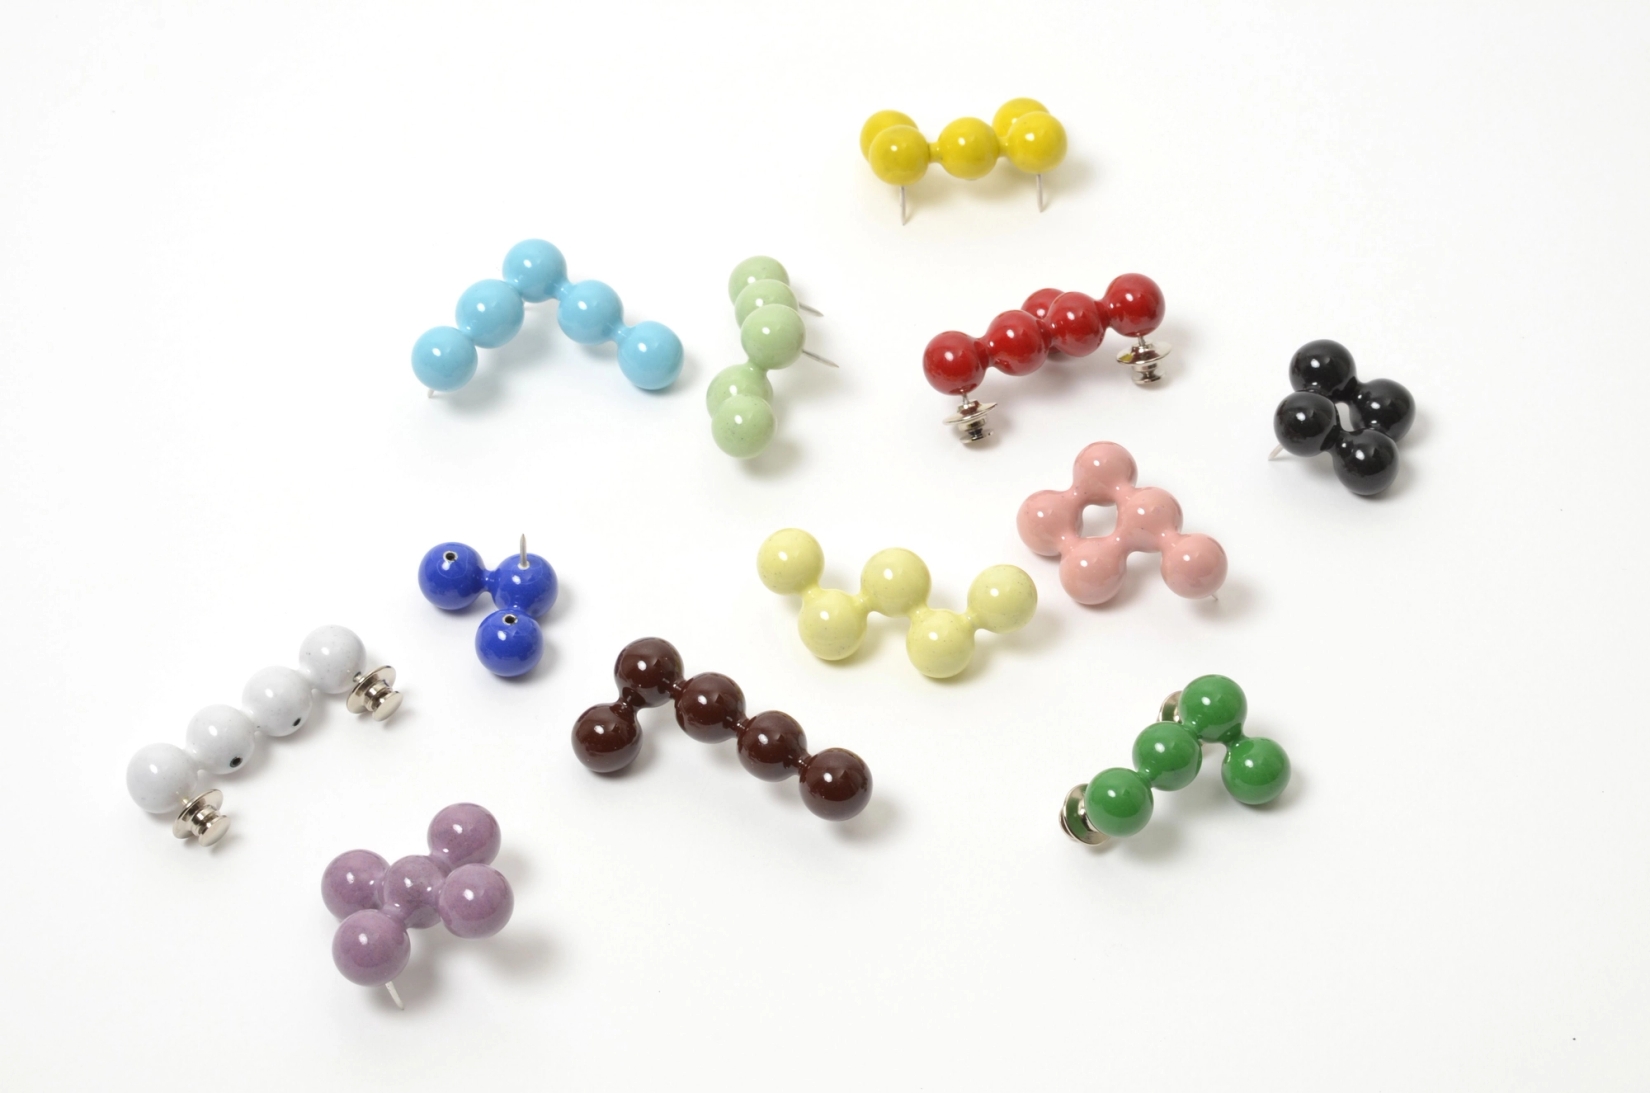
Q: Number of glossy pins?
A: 12